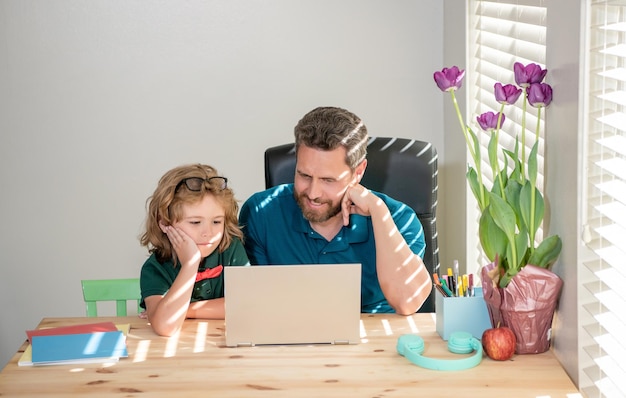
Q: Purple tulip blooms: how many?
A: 5